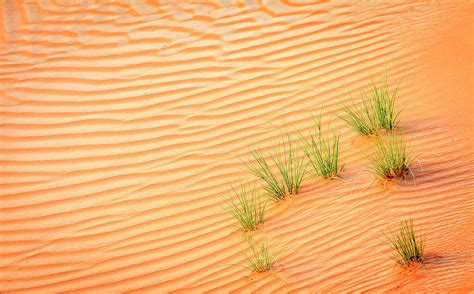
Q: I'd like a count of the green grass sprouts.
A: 7